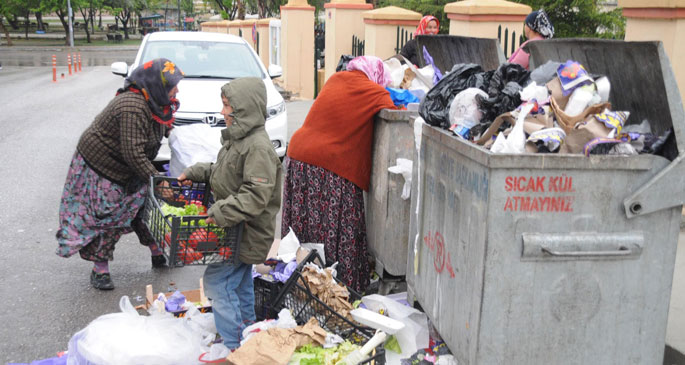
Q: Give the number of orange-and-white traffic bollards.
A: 4